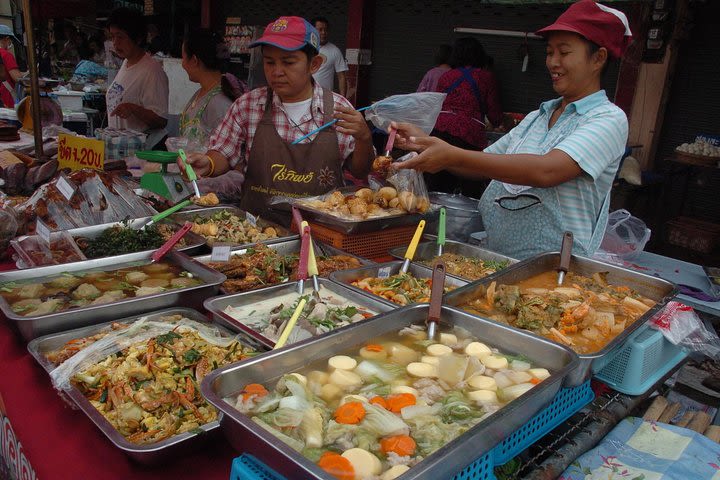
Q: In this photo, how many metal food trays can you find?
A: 11